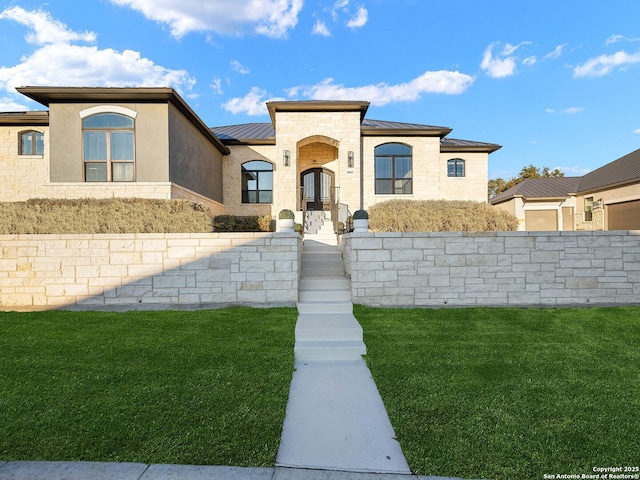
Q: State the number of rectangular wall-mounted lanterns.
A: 2